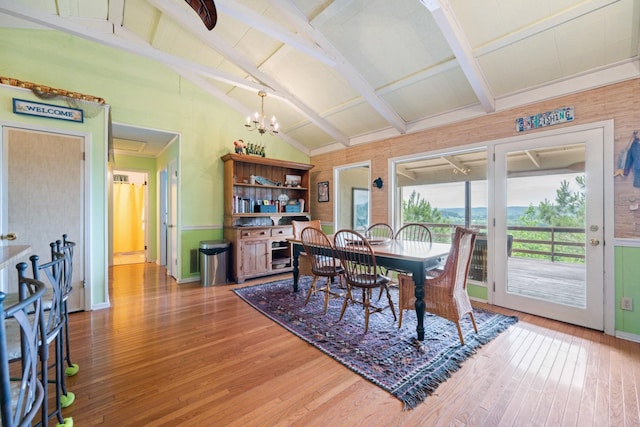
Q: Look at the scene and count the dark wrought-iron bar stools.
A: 3